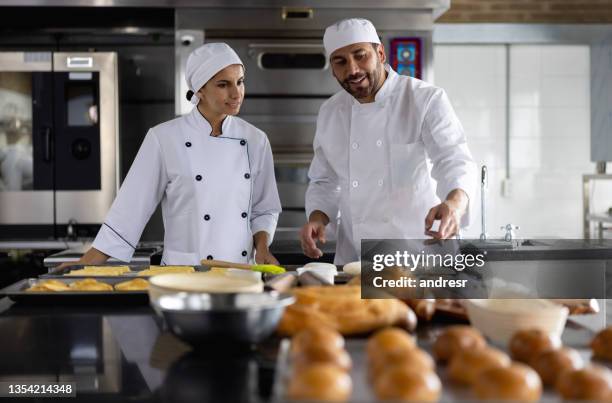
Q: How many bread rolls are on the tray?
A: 13